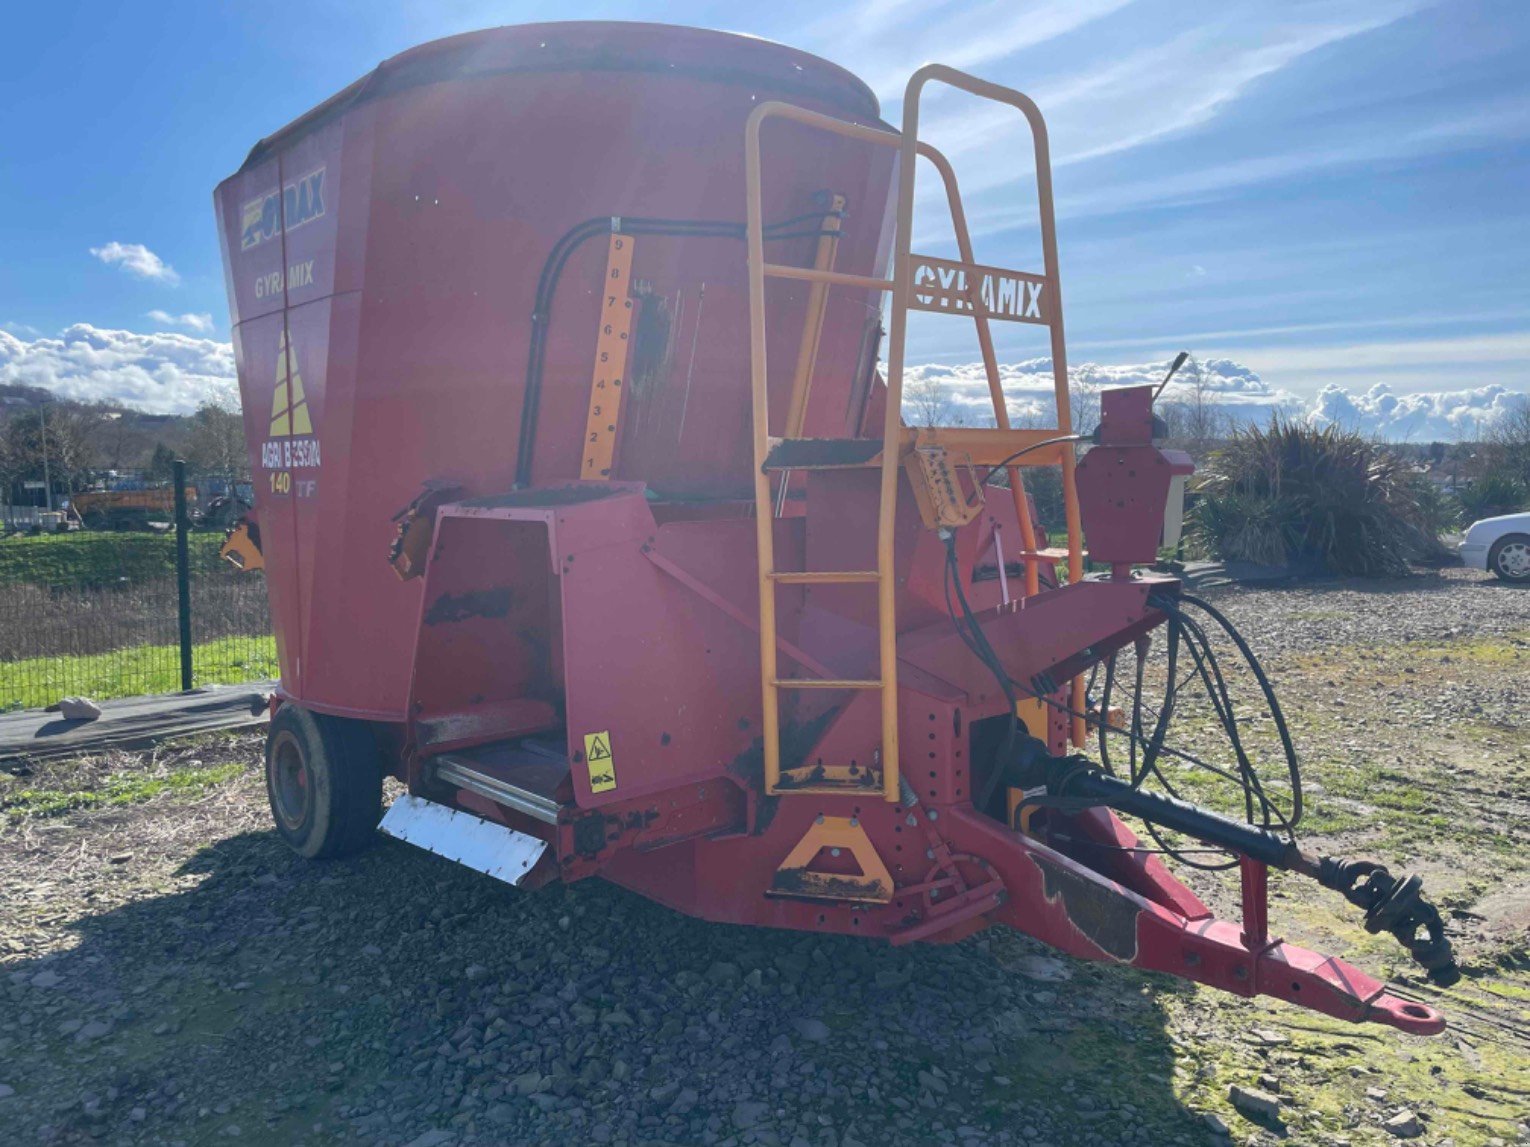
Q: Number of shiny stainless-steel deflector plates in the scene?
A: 1